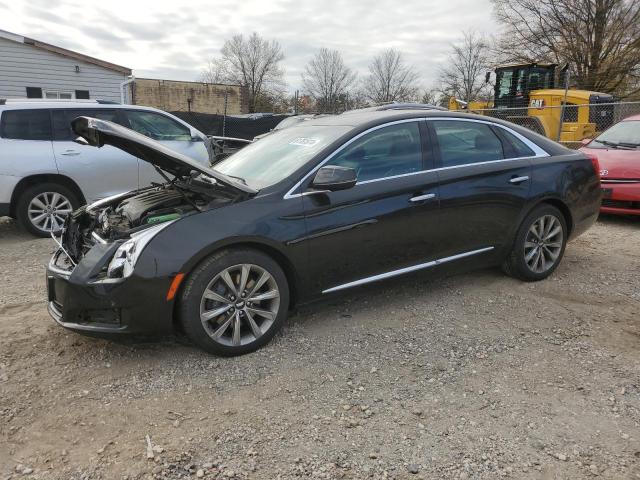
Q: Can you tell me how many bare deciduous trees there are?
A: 5